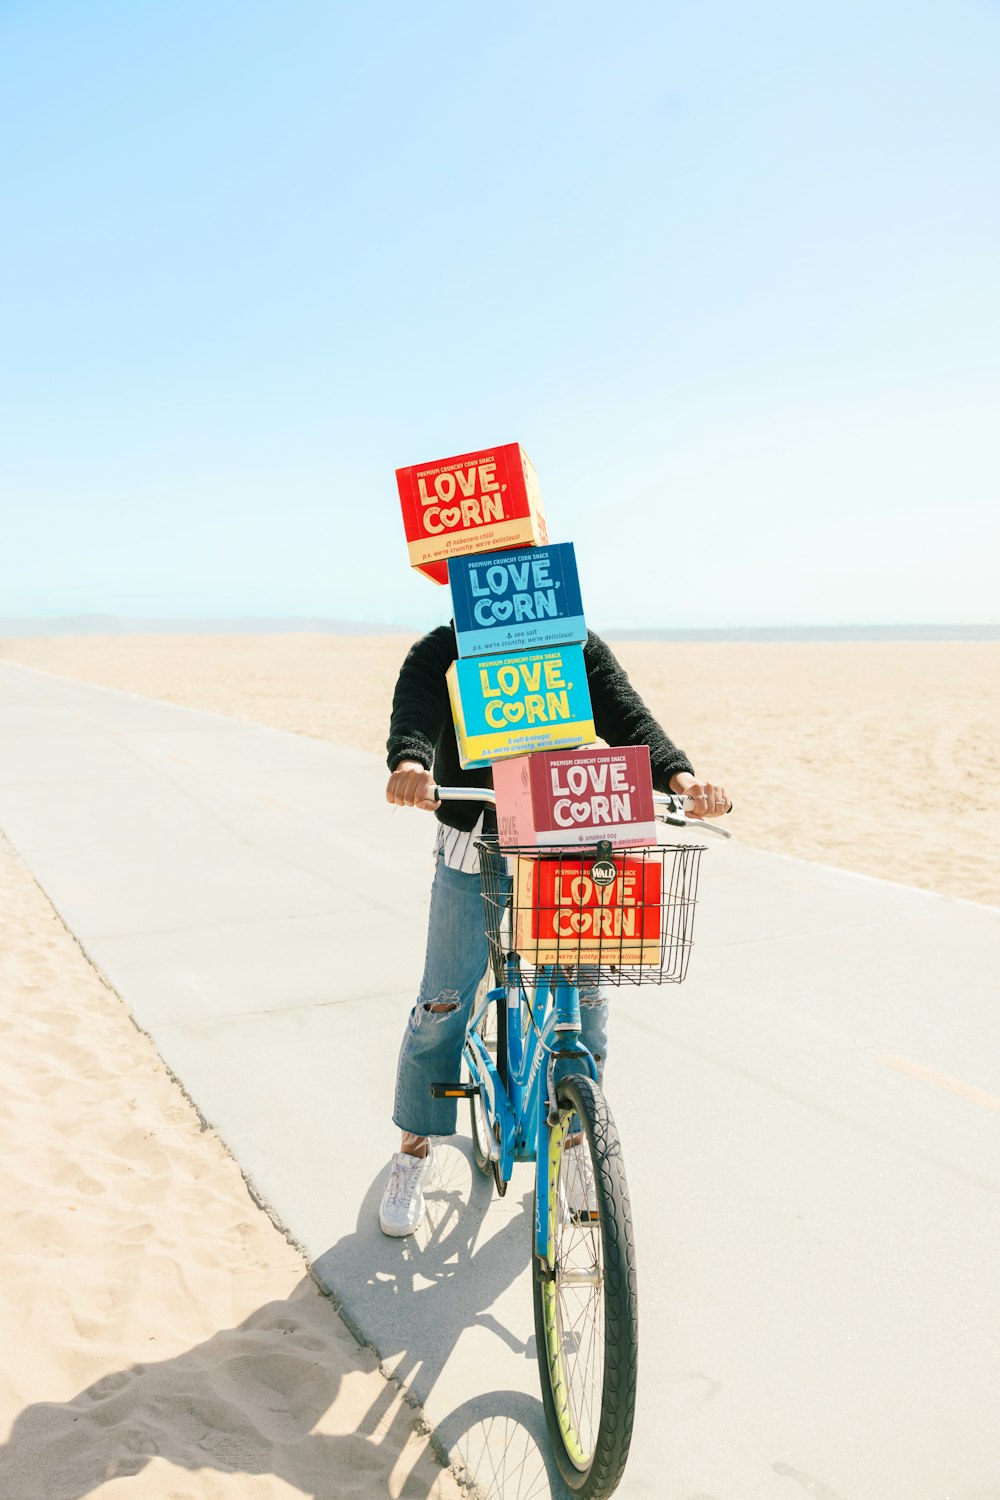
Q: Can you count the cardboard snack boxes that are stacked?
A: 5